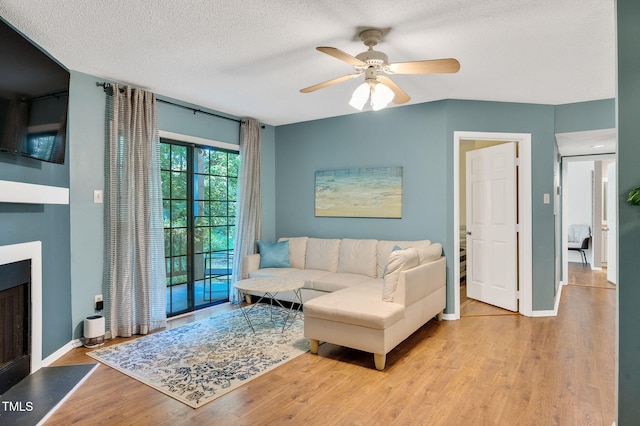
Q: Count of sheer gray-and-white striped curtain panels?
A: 2